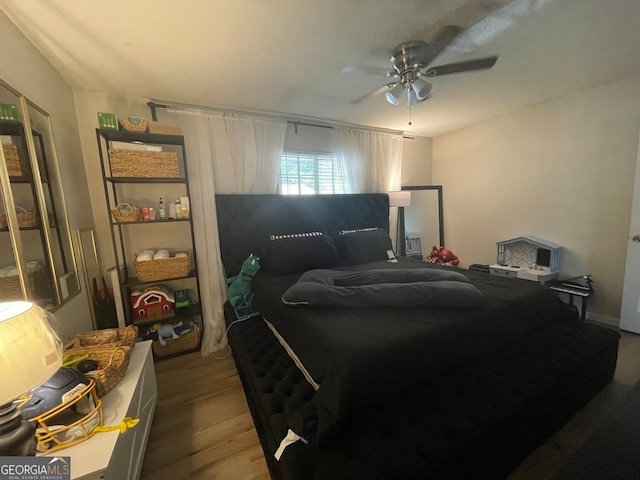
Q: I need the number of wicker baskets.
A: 7